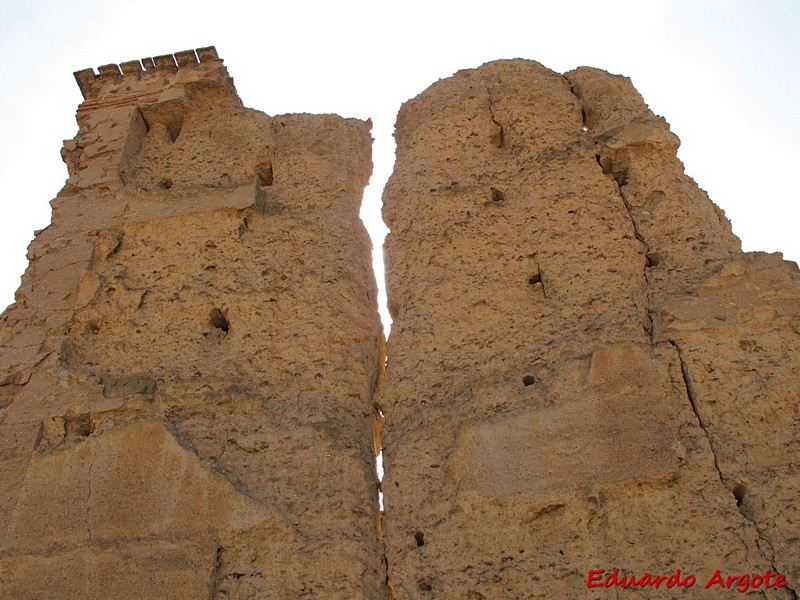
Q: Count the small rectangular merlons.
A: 7